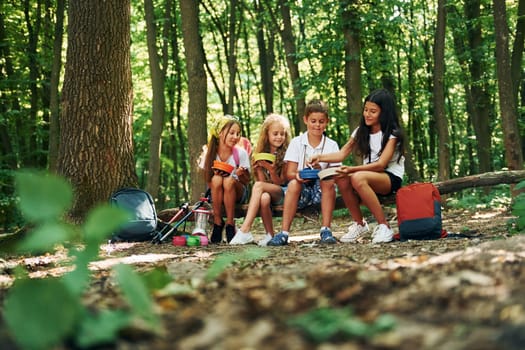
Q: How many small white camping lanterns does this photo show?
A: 1